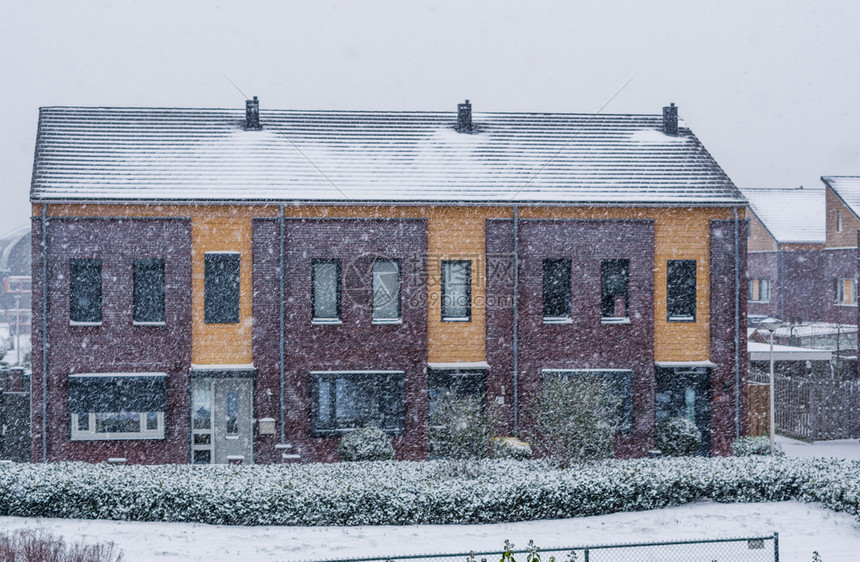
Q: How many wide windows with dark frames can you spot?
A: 2